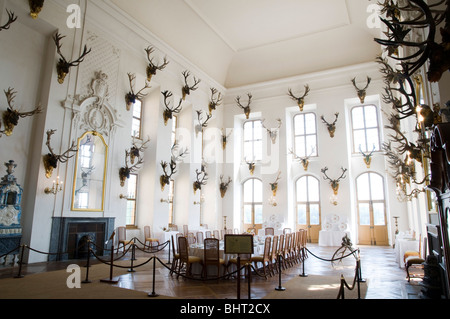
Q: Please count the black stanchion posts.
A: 13